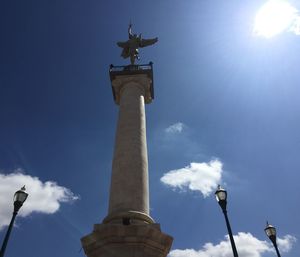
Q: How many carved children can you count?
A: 0